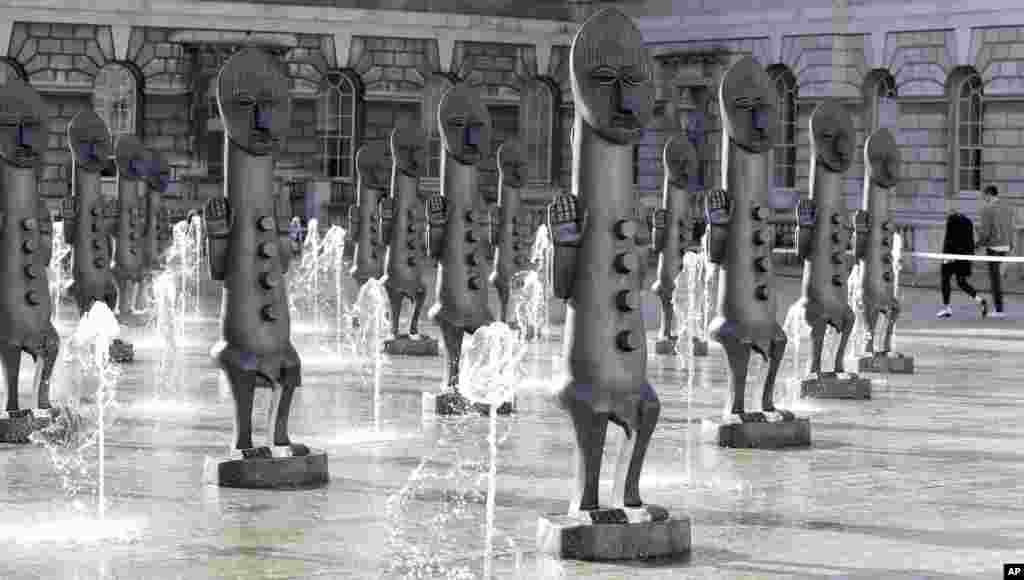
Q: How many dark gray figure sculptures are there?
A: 14